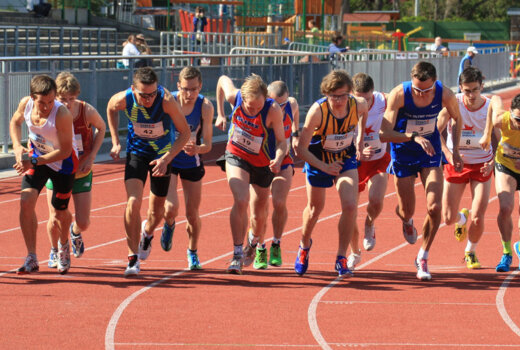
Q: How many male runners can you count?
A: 11